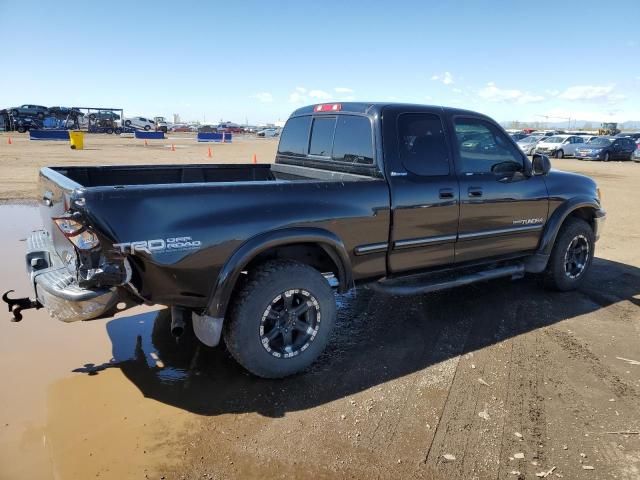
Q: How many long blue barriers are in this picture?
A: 3